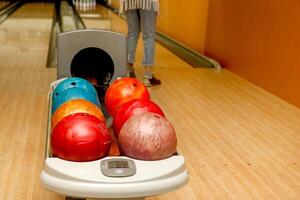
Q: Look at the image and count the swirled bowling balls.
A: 1